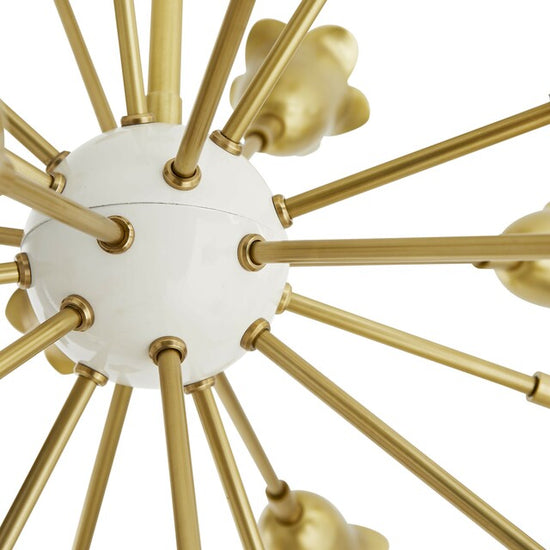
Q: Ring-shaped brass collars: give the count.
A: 15